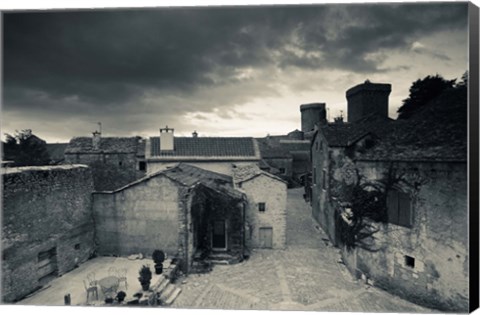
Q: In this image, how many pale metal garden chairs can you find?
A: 4